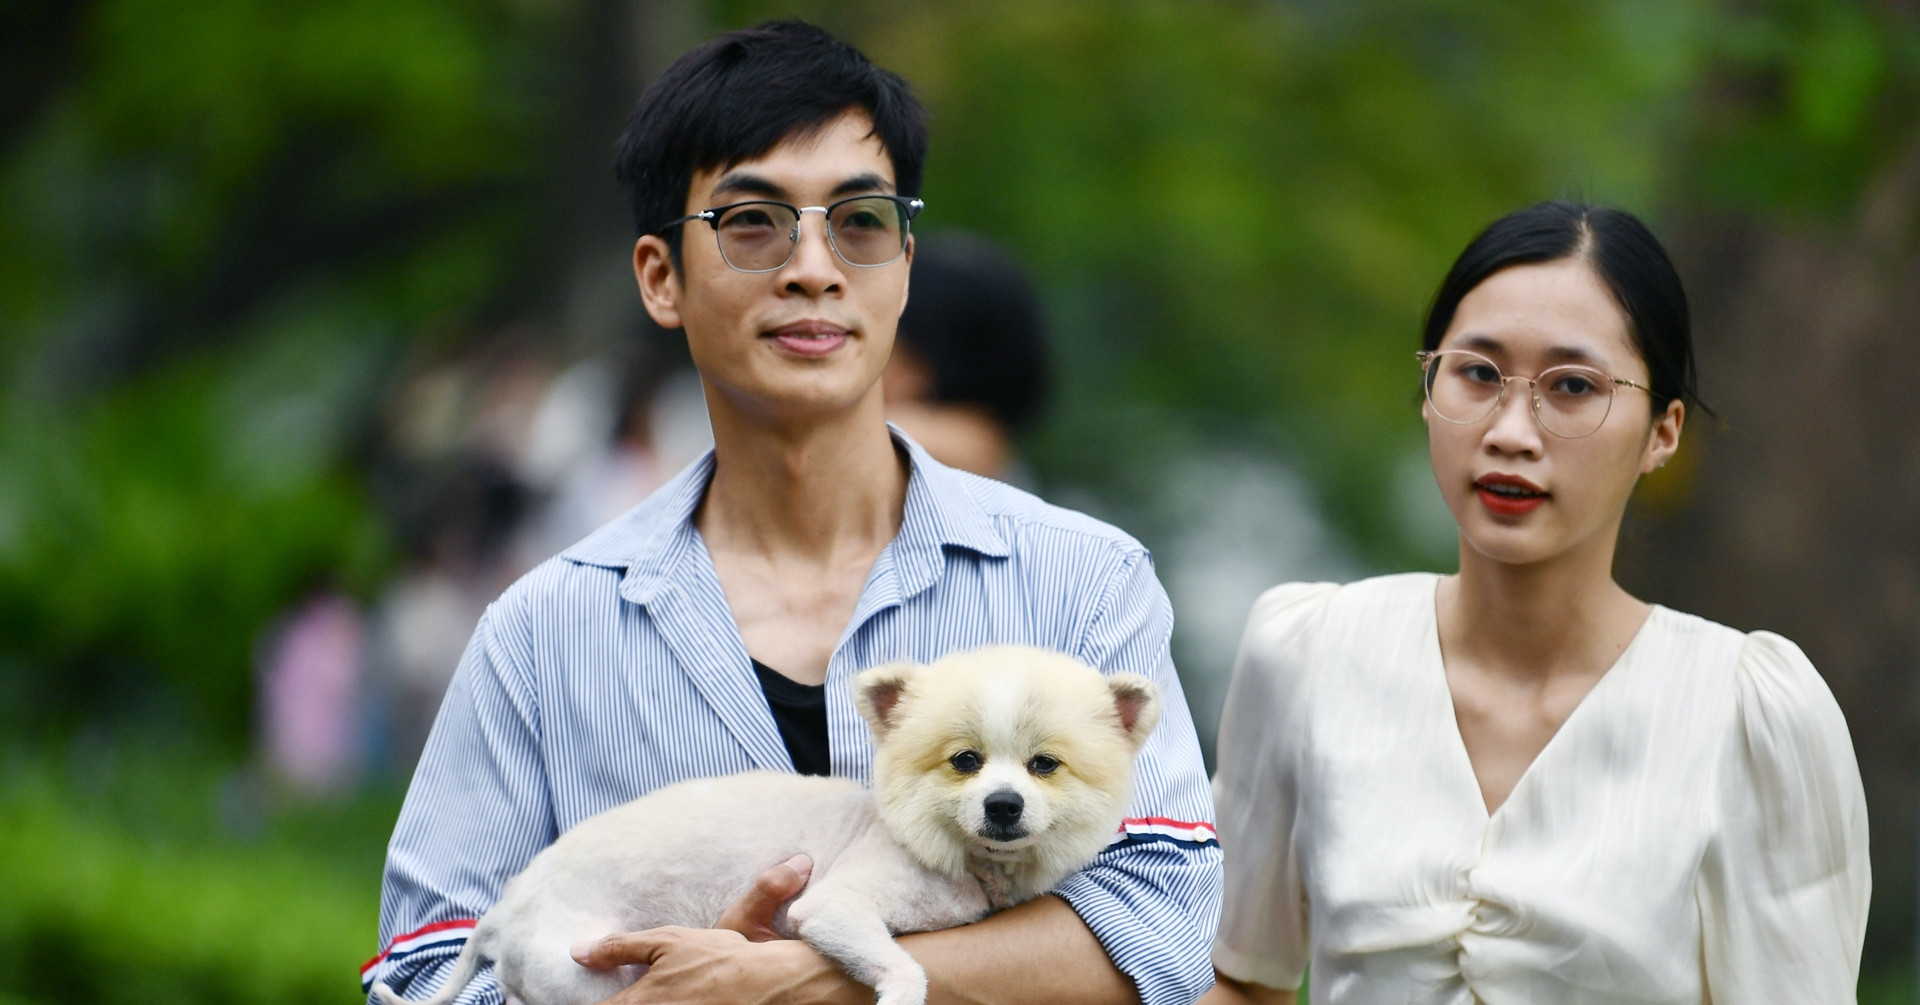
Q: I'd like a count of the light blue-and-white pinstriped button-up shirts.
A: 1